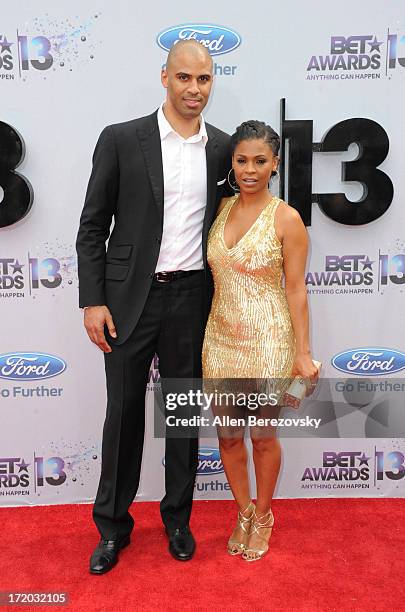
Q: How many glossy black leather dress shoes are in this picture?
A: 2